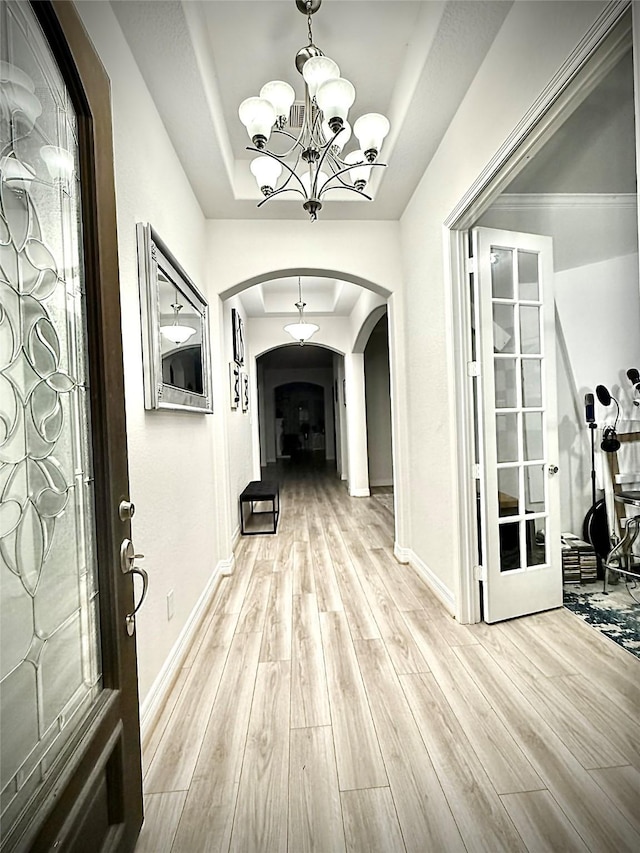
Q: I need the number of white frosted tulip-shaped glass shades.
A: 9